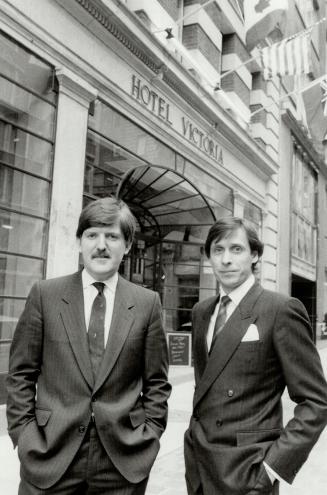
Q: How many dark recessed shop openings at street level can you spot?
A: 1